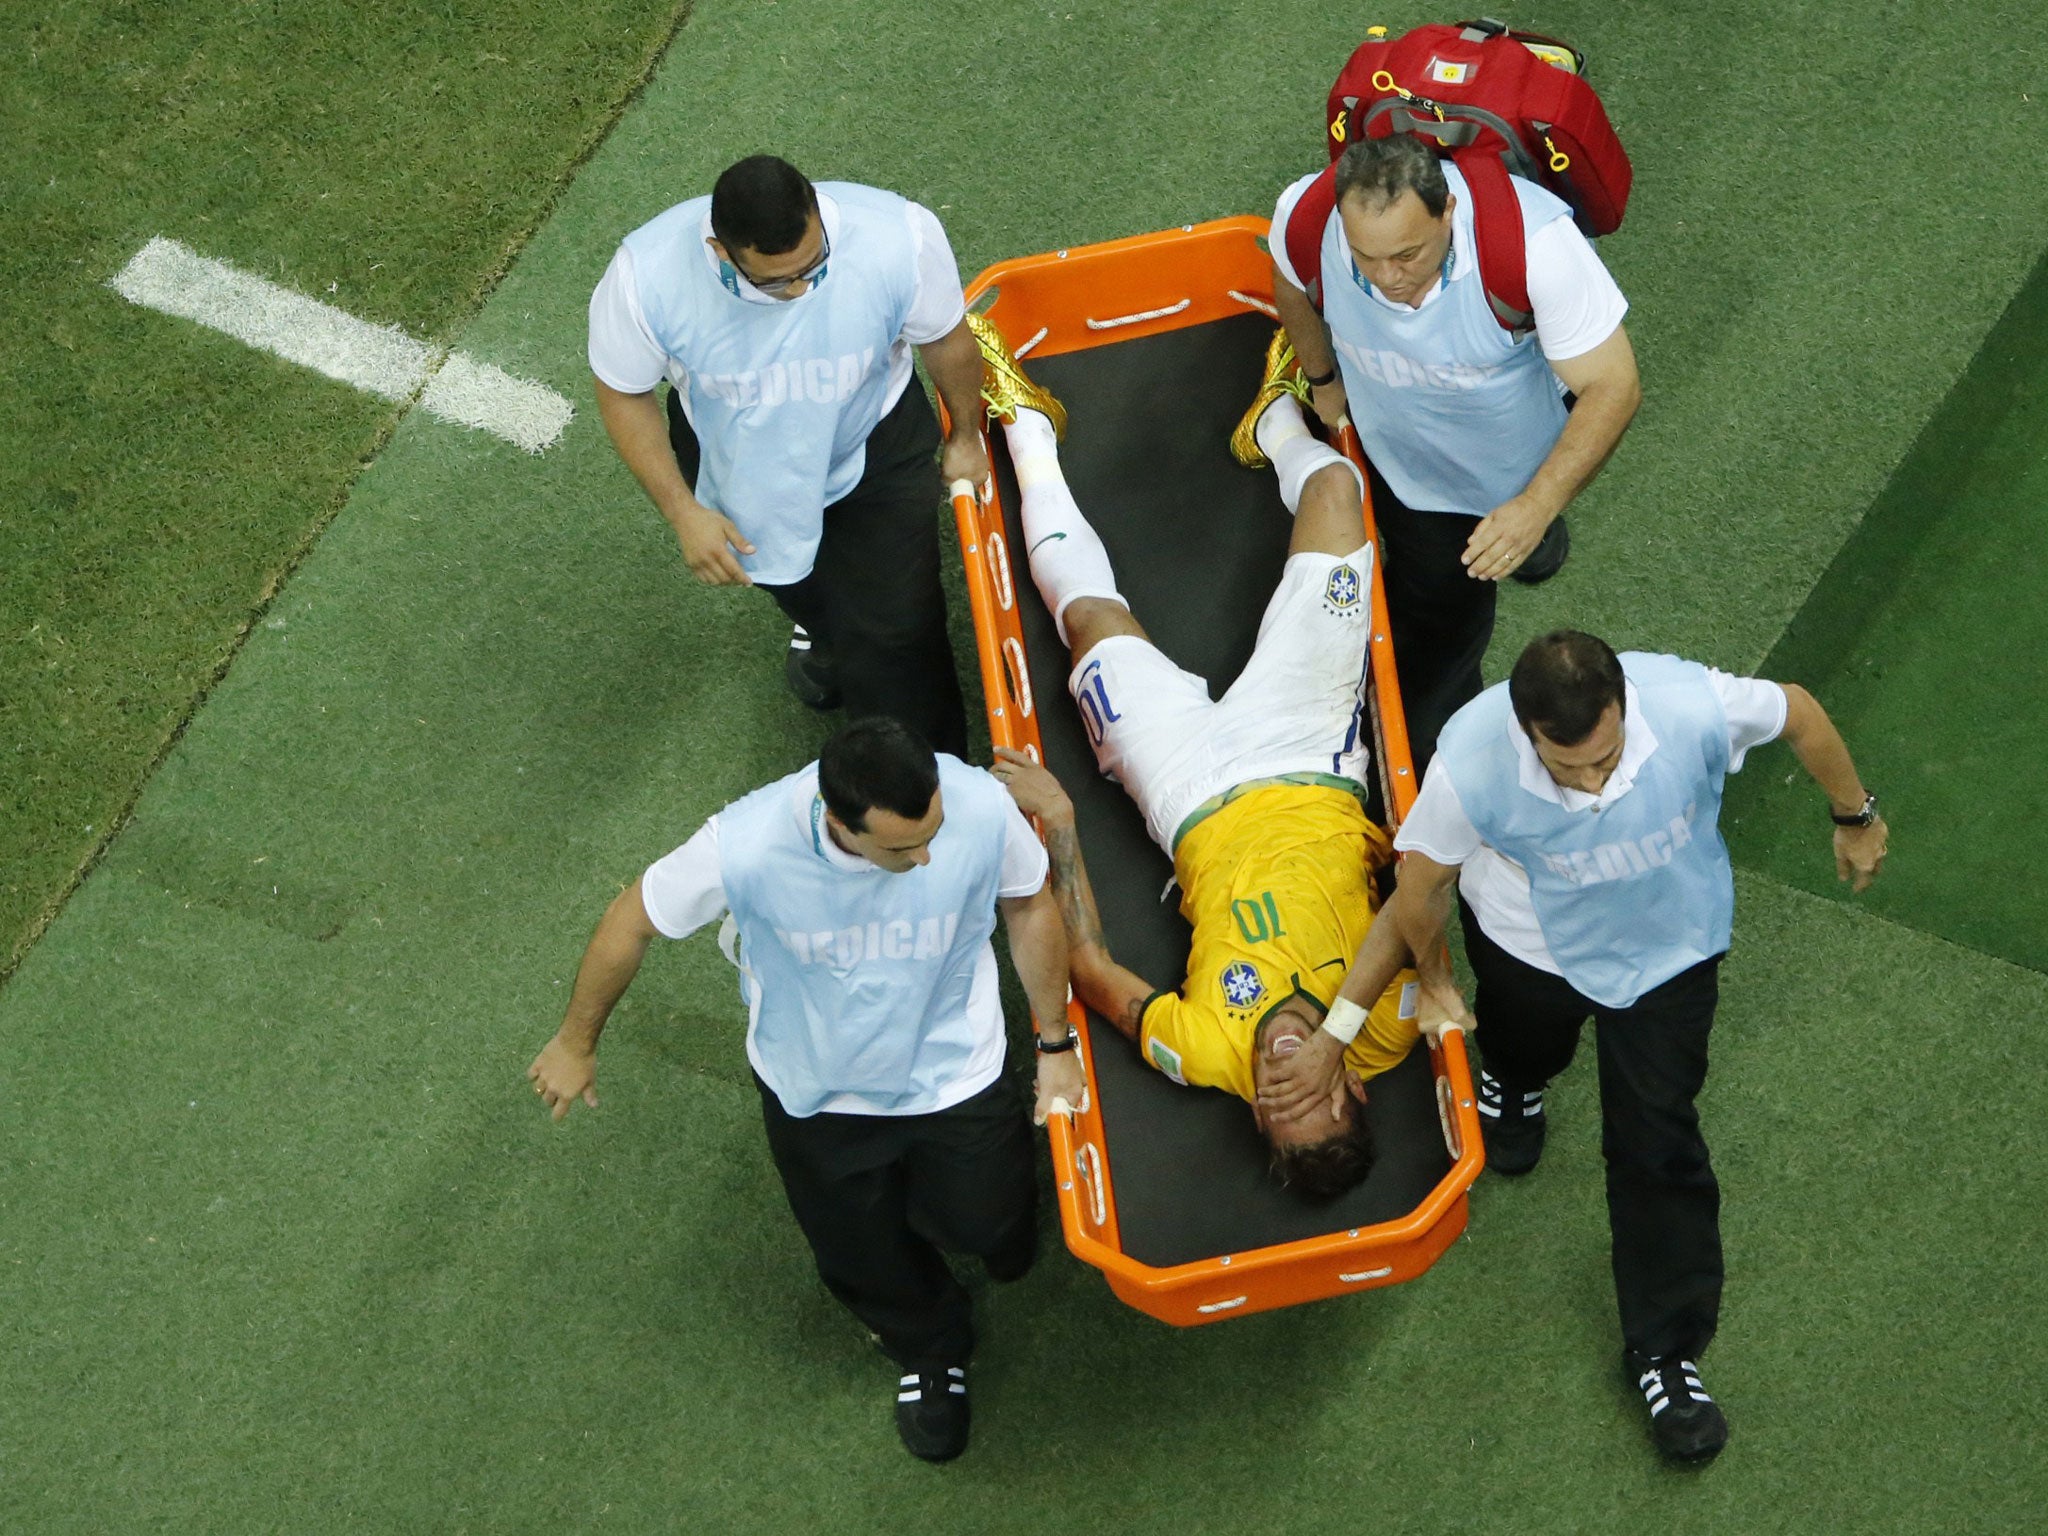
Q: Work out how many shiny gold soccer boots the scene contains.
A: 2